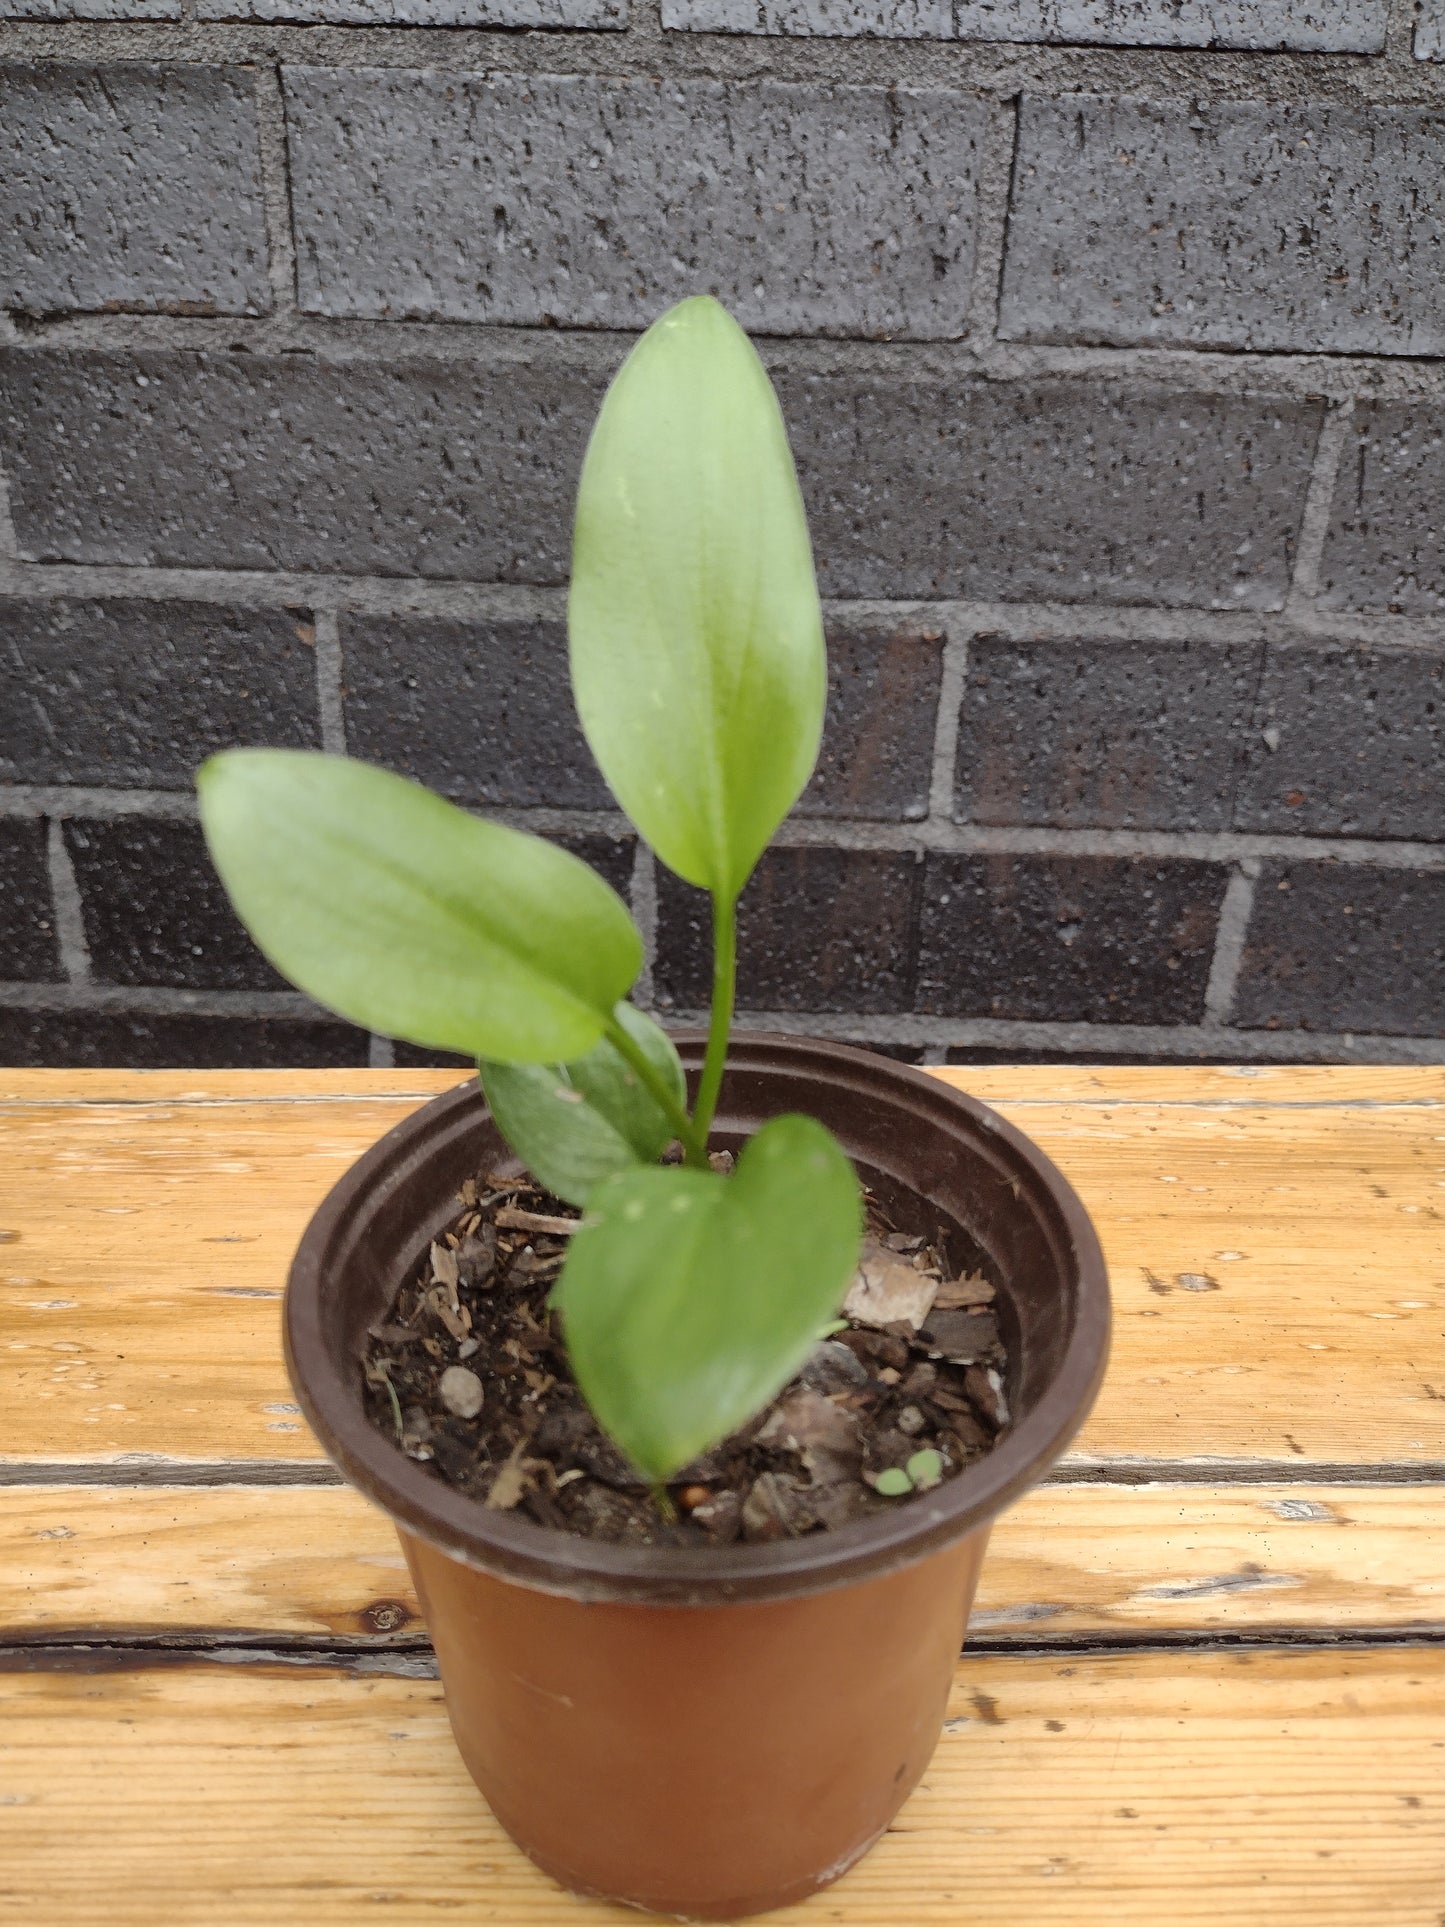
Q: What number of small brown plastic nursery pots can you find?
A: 1